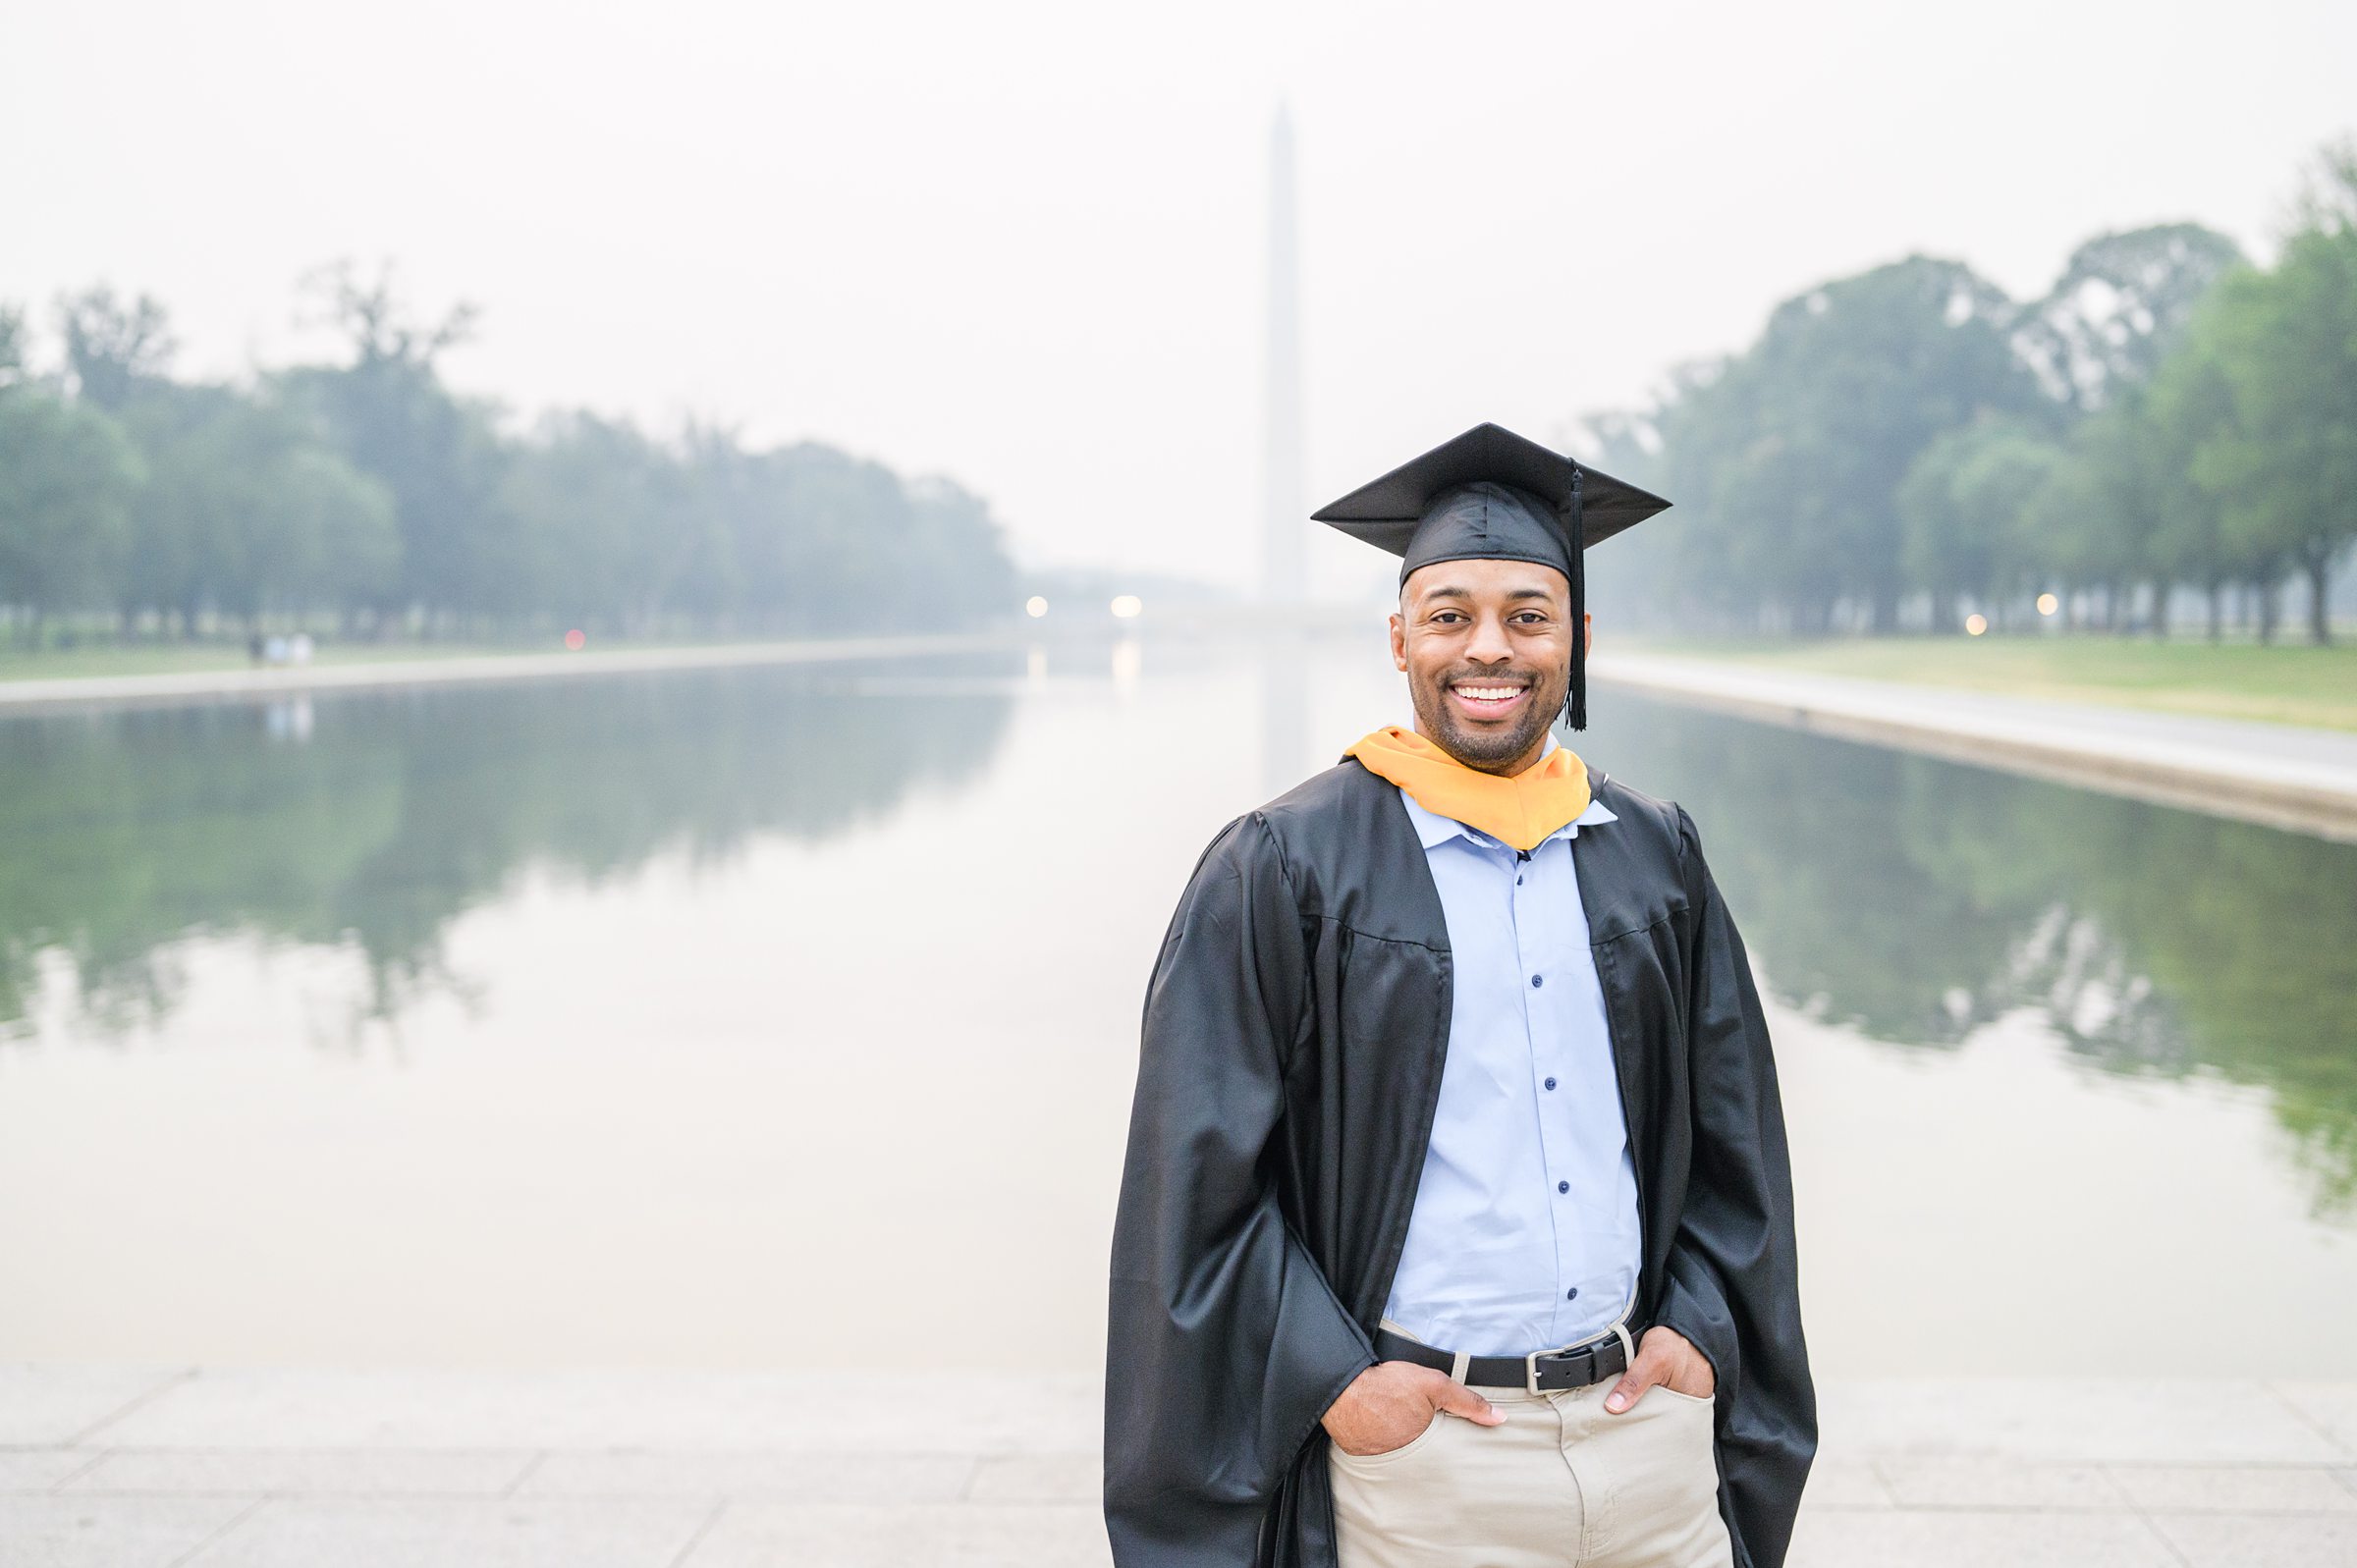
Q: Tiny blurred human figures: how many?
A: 3